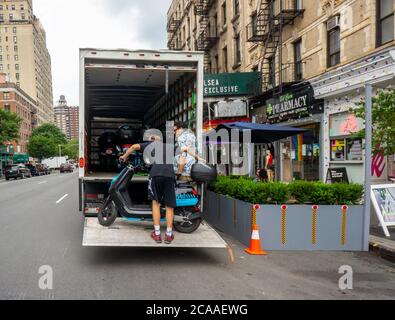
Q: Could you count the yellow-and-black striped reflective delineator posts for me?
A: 4